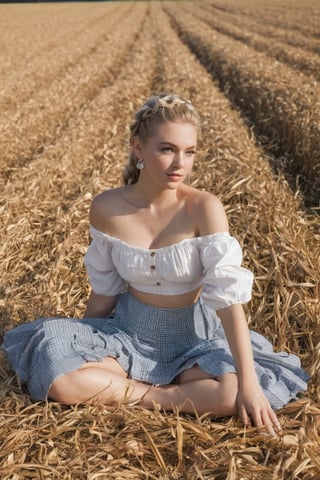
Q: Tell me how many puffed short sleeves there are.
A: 2